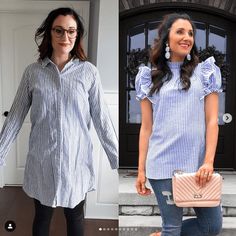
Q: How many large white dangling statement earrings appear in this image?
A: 2